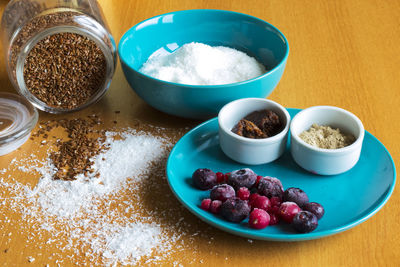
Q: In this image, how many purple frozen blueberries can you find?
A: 8